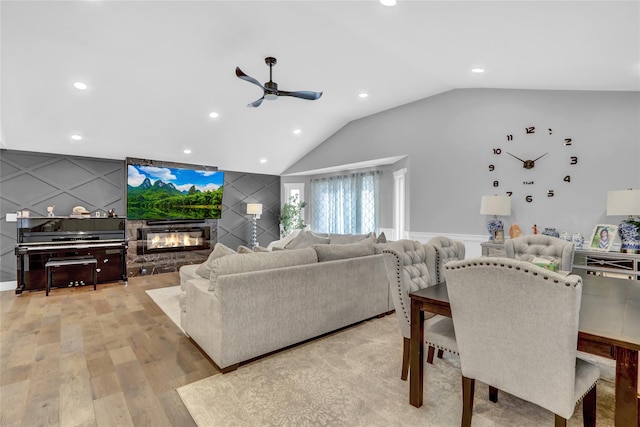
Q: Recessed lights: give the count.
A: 9